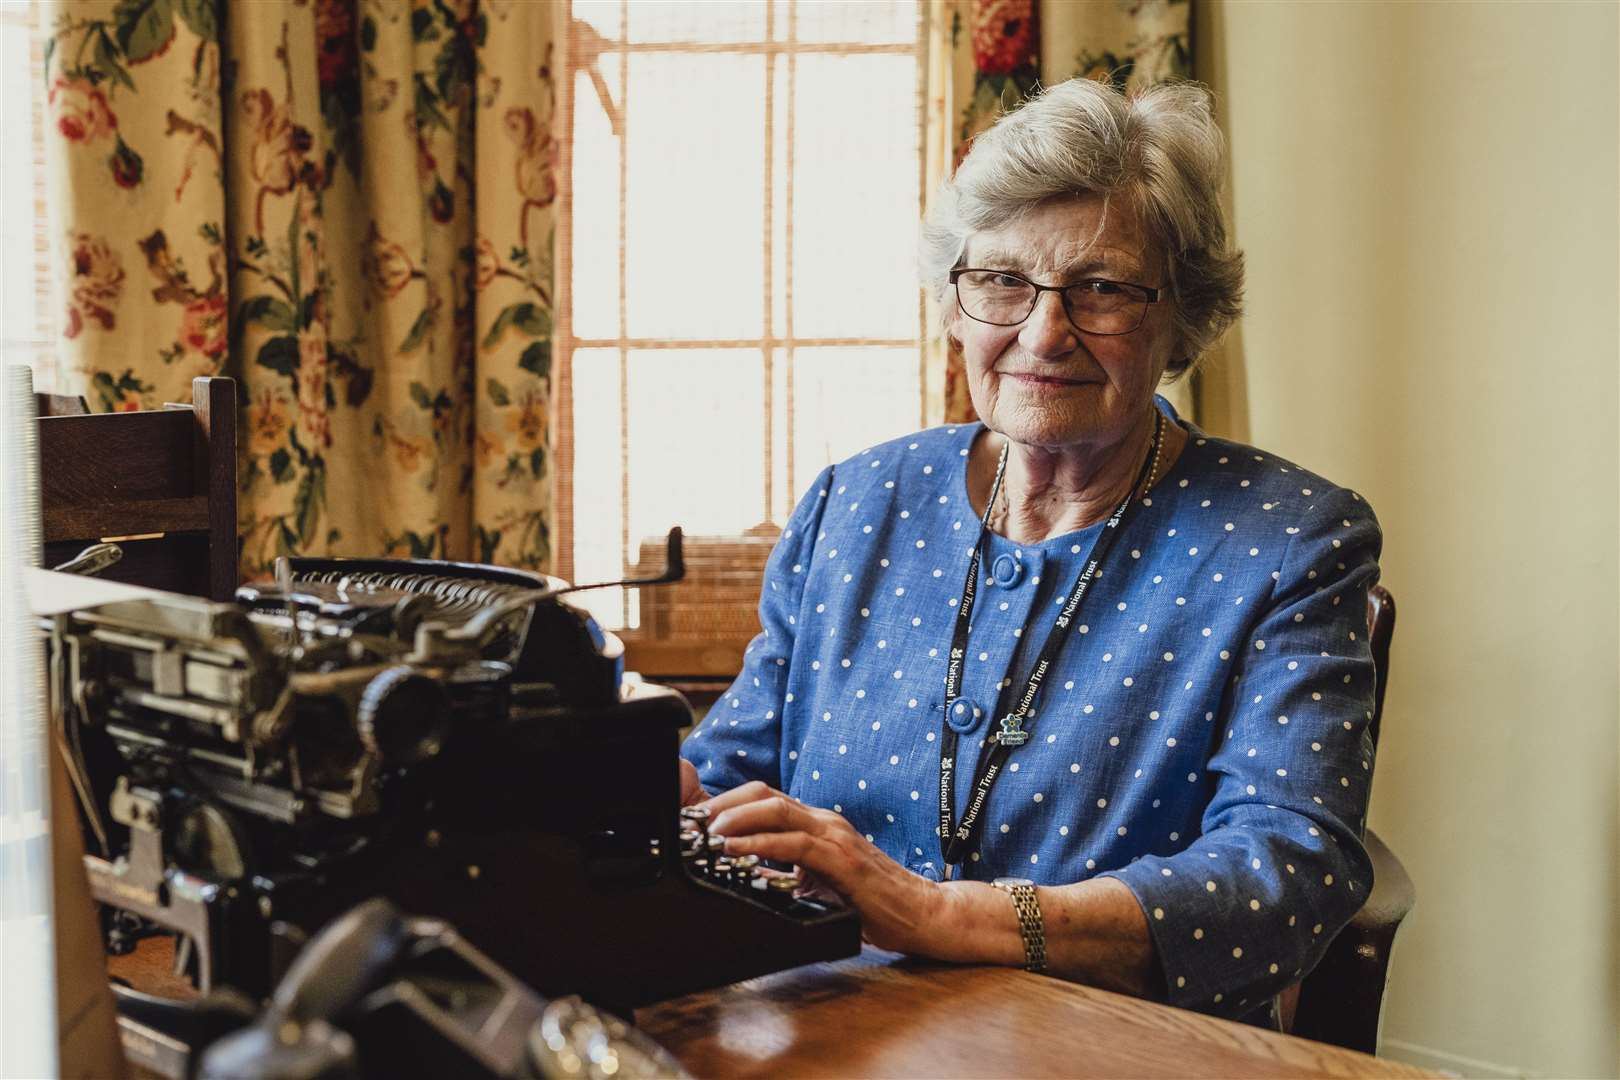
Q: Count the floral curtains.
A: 2